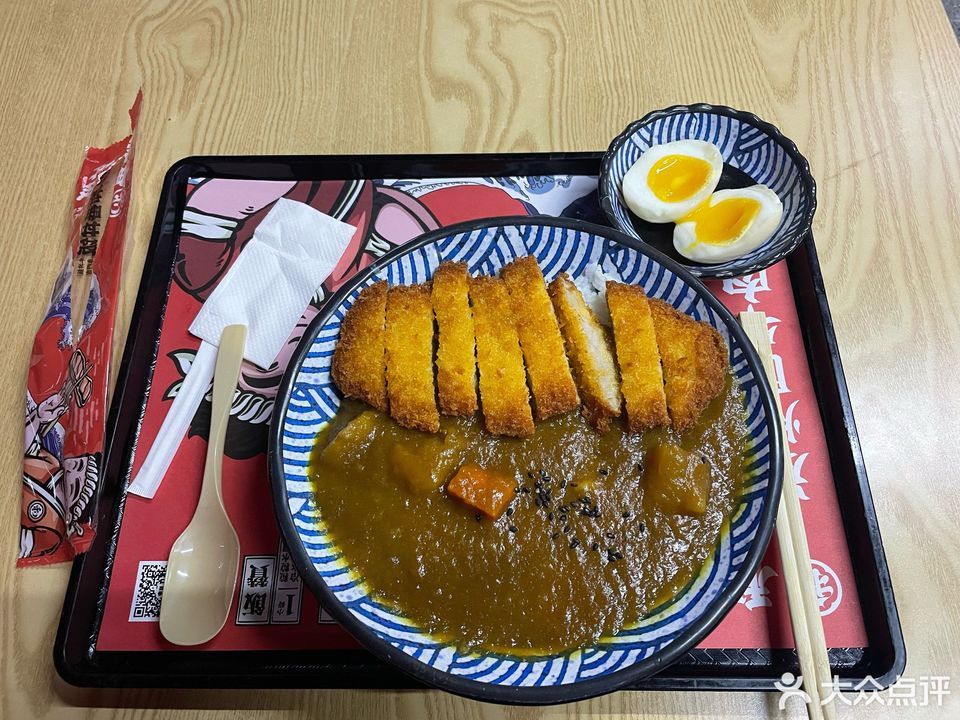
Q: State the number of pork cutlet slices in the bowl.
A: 8